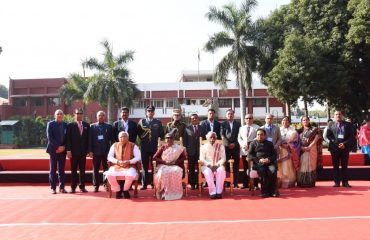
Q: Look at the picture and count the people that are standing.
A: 14